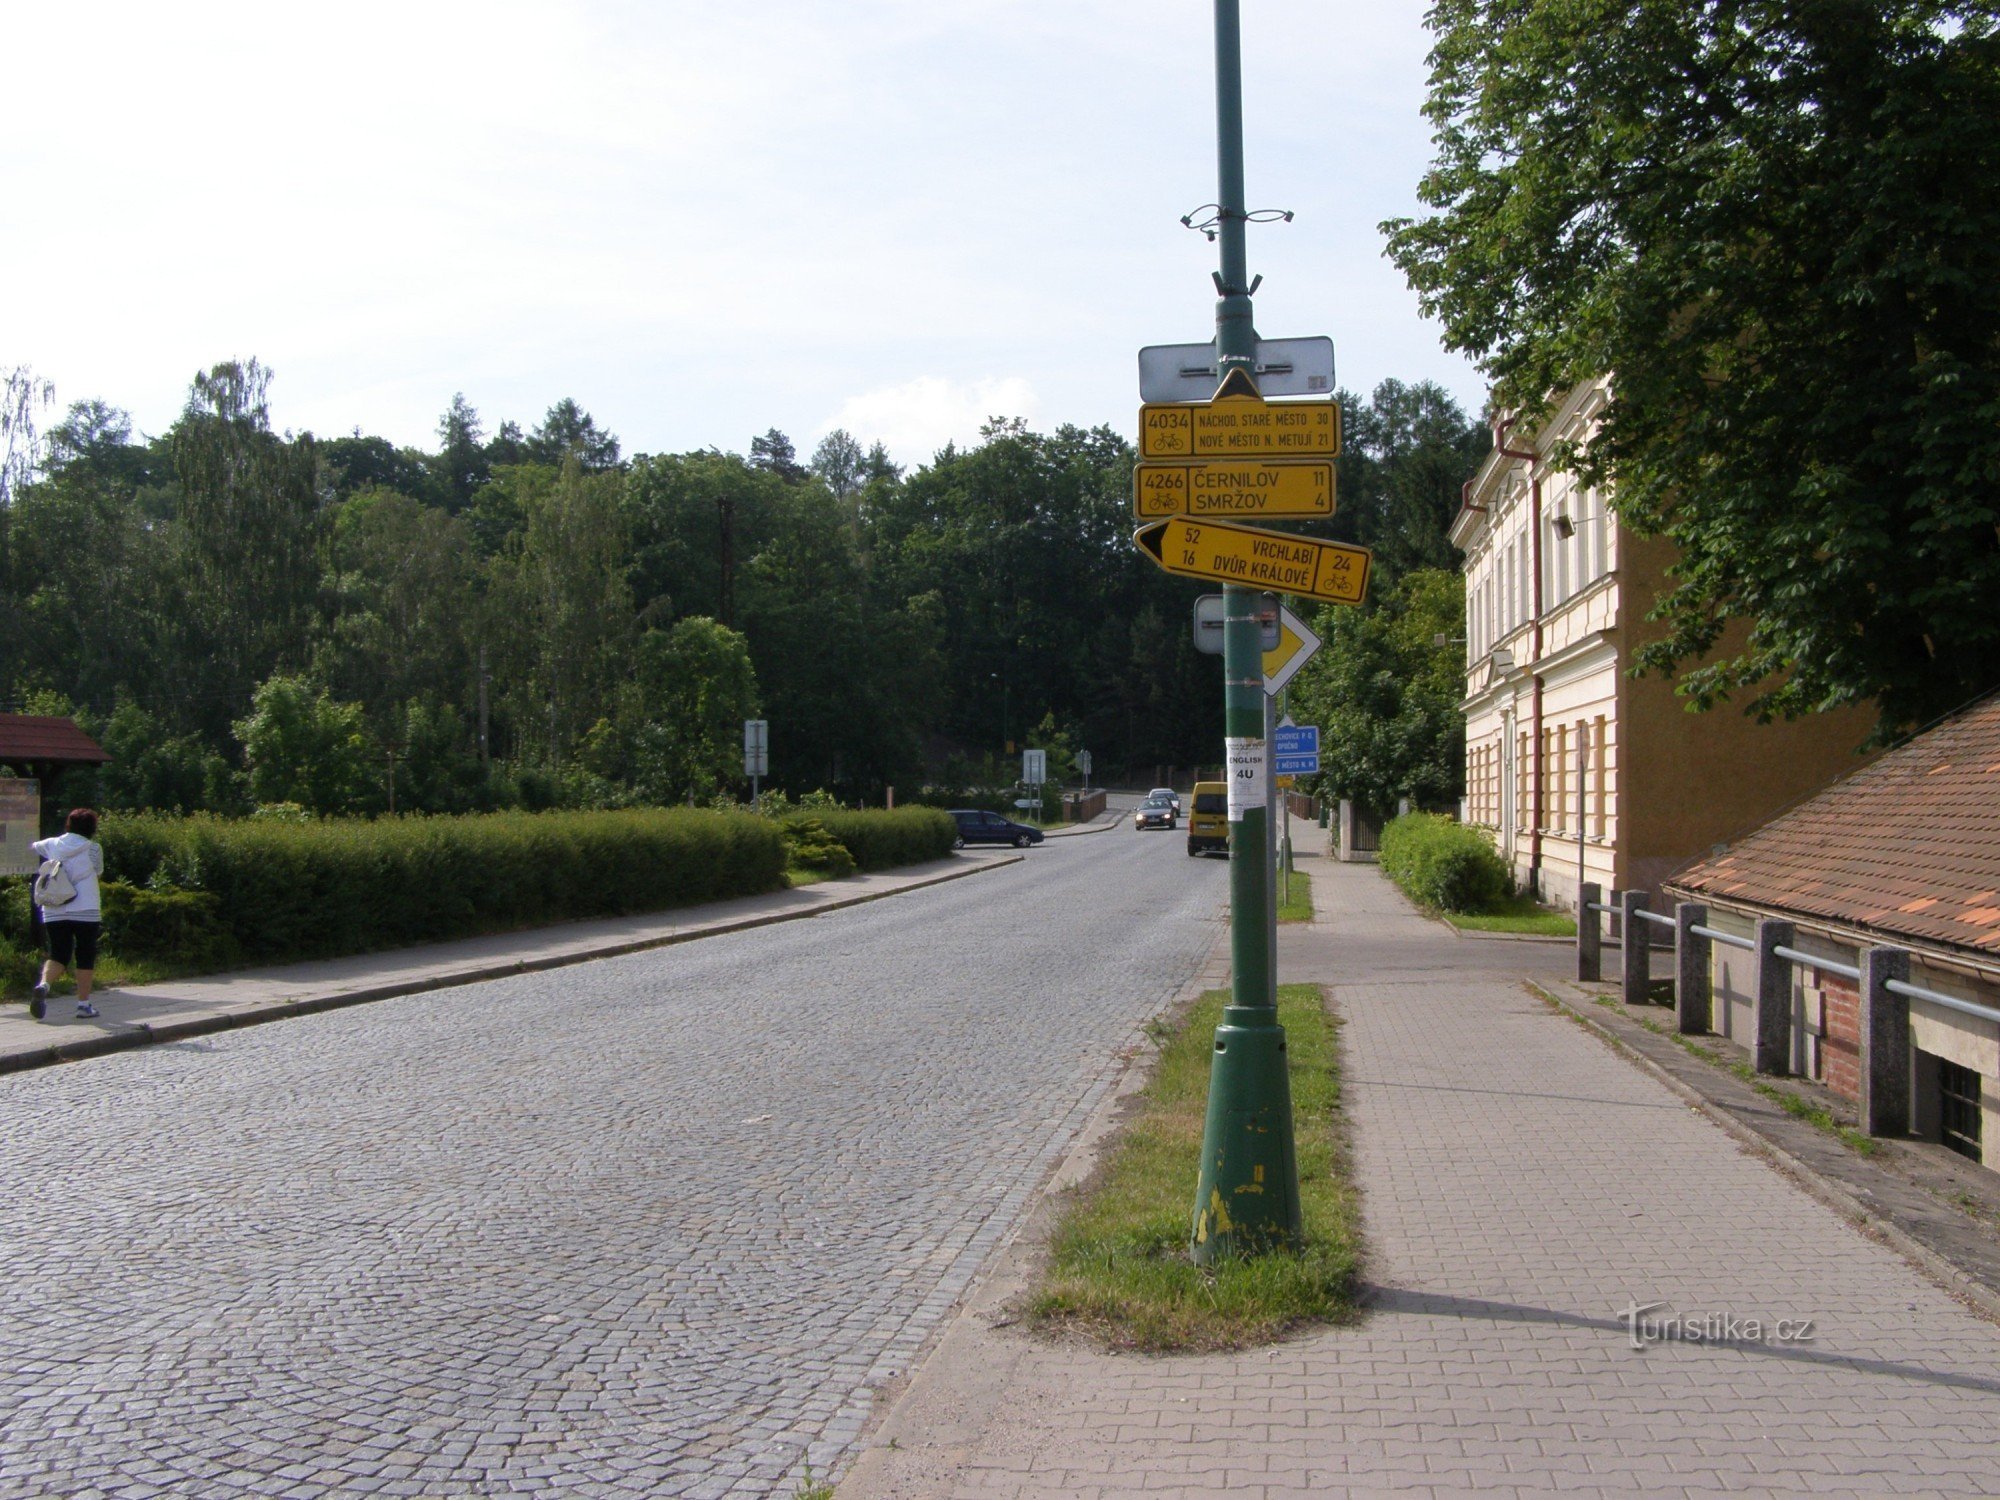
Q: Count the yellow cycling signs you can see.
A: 3